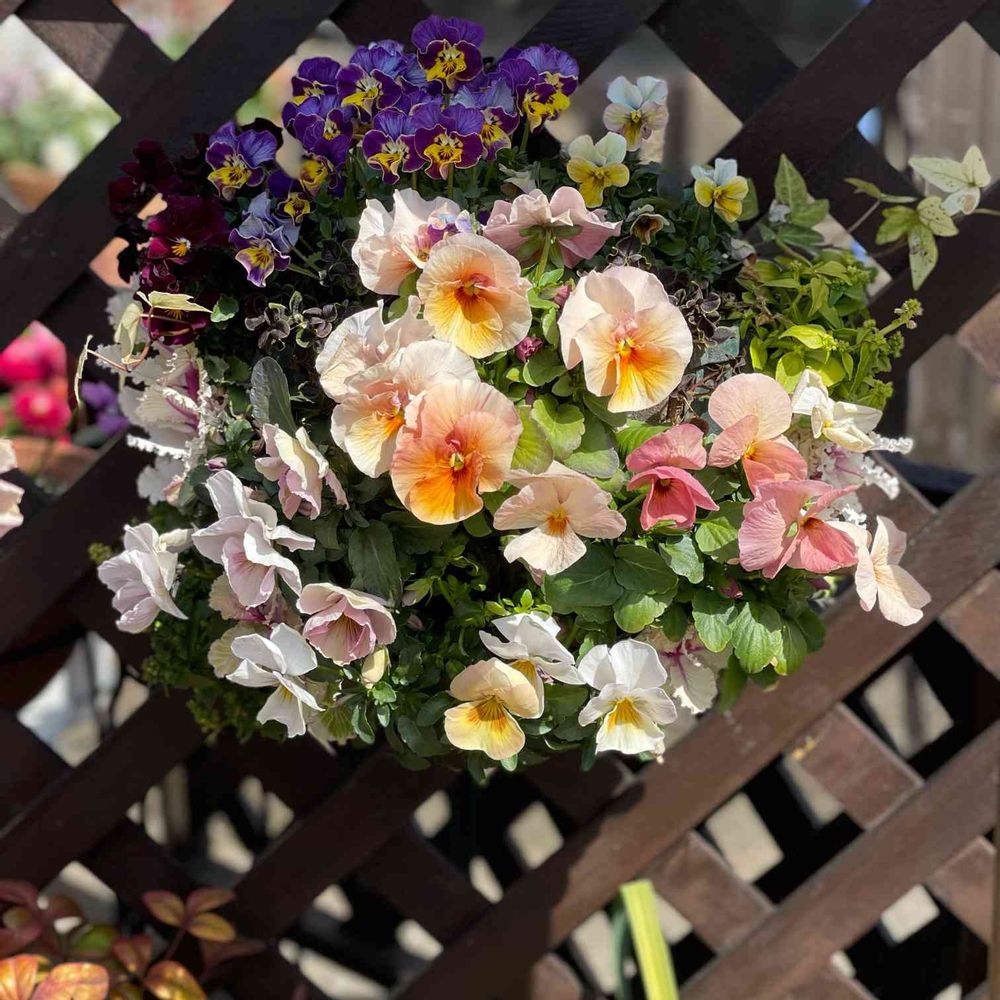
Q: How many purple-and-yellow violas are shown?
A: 13